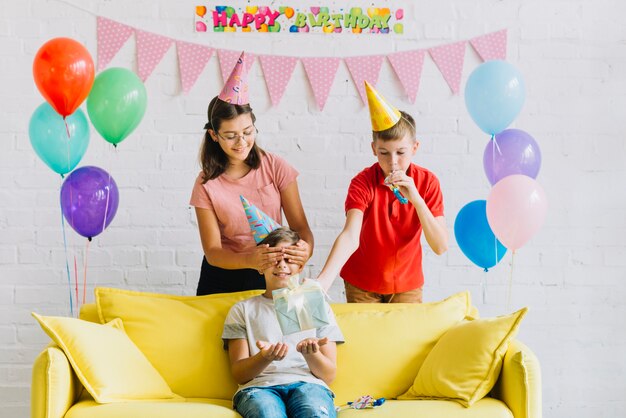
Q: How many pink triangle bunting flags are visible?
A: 10